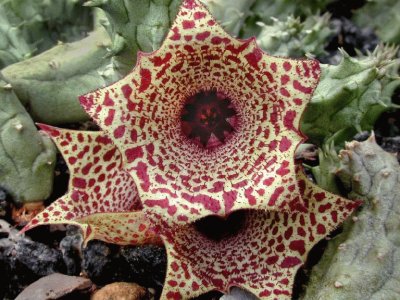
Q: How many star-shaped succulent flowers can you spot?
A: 3